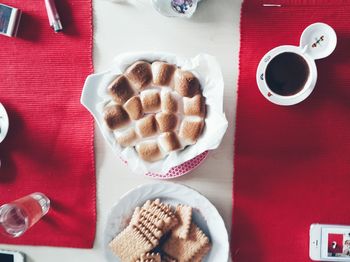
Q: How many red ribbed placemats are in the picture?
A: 2